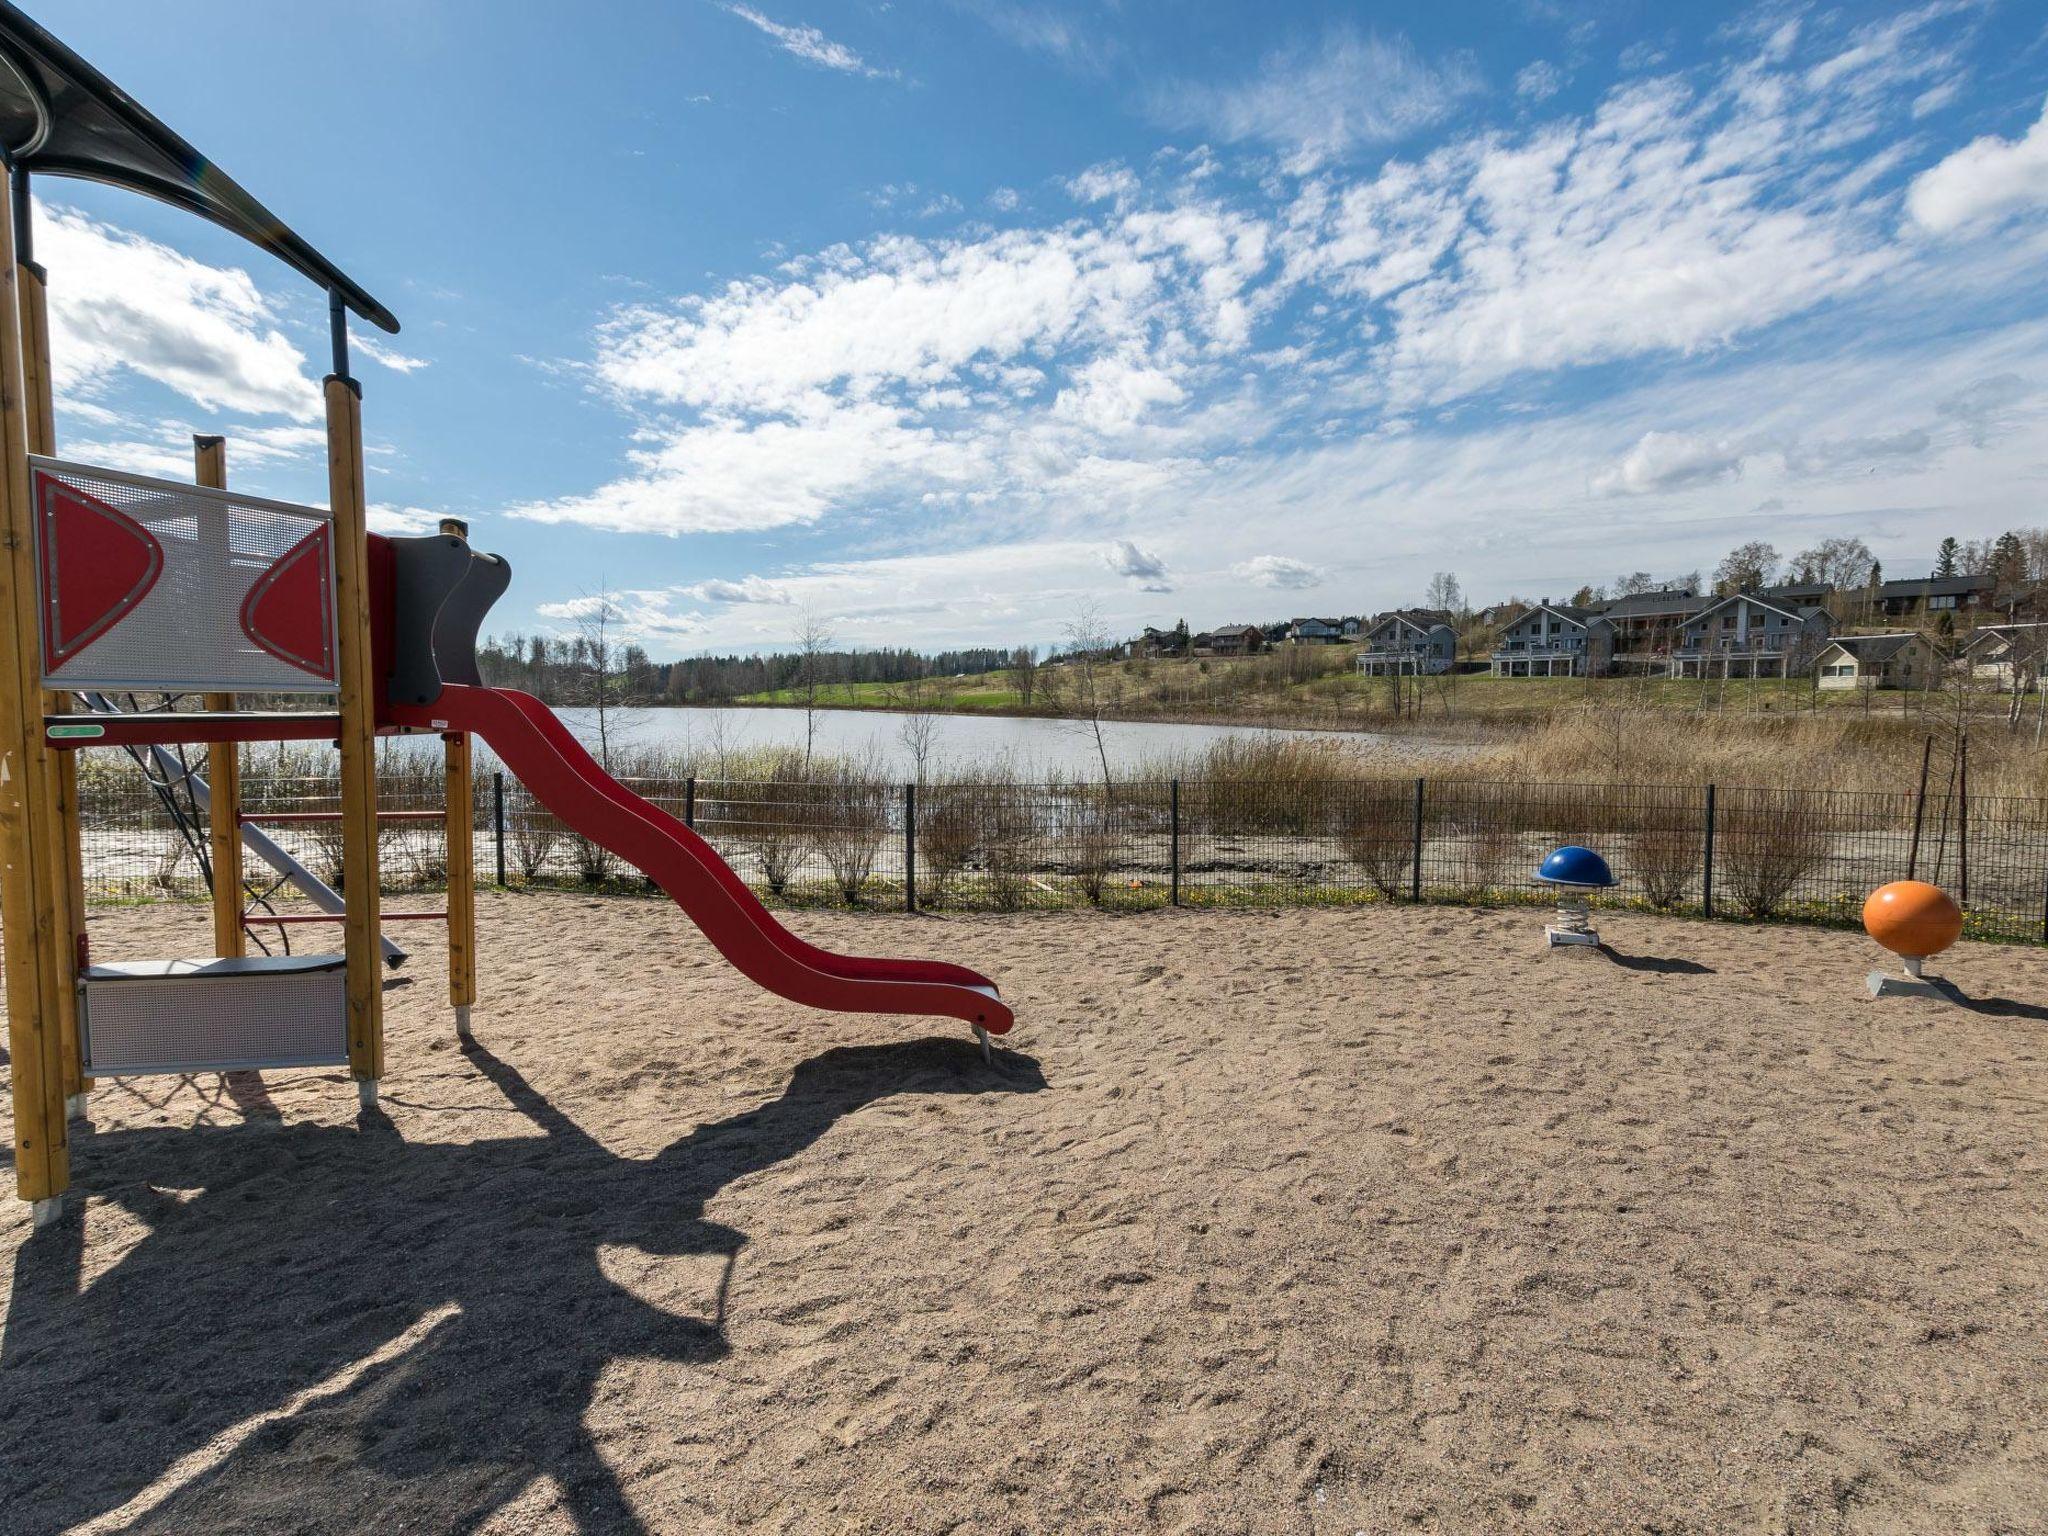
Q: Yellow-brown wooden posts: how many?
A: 5